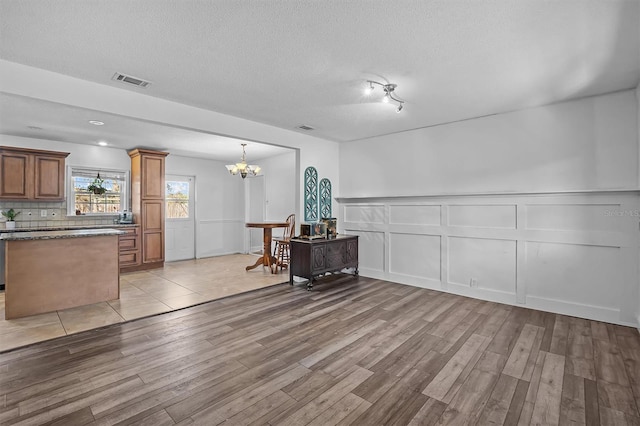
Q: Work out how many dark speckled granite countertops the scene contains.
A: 2